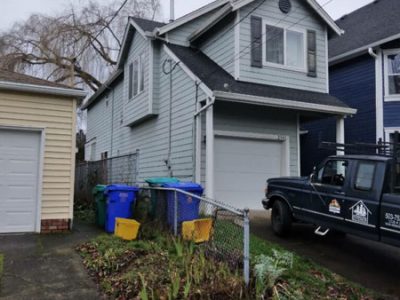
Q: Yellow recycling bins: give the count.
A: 2